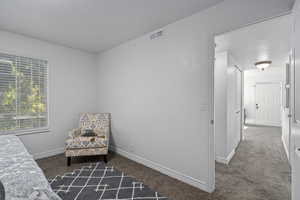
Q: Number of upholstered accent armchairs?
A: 1